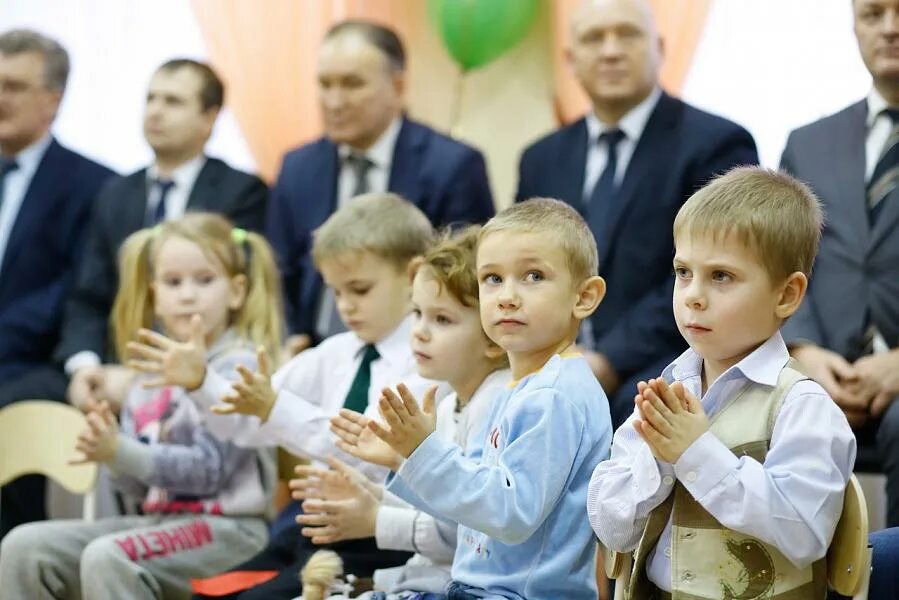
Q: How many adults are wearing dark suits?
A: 5